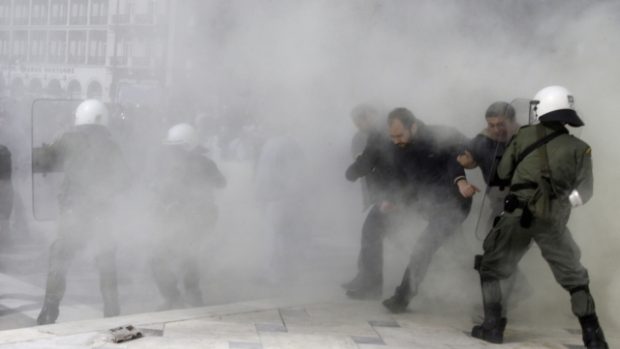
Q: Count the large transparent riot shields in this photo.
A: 2